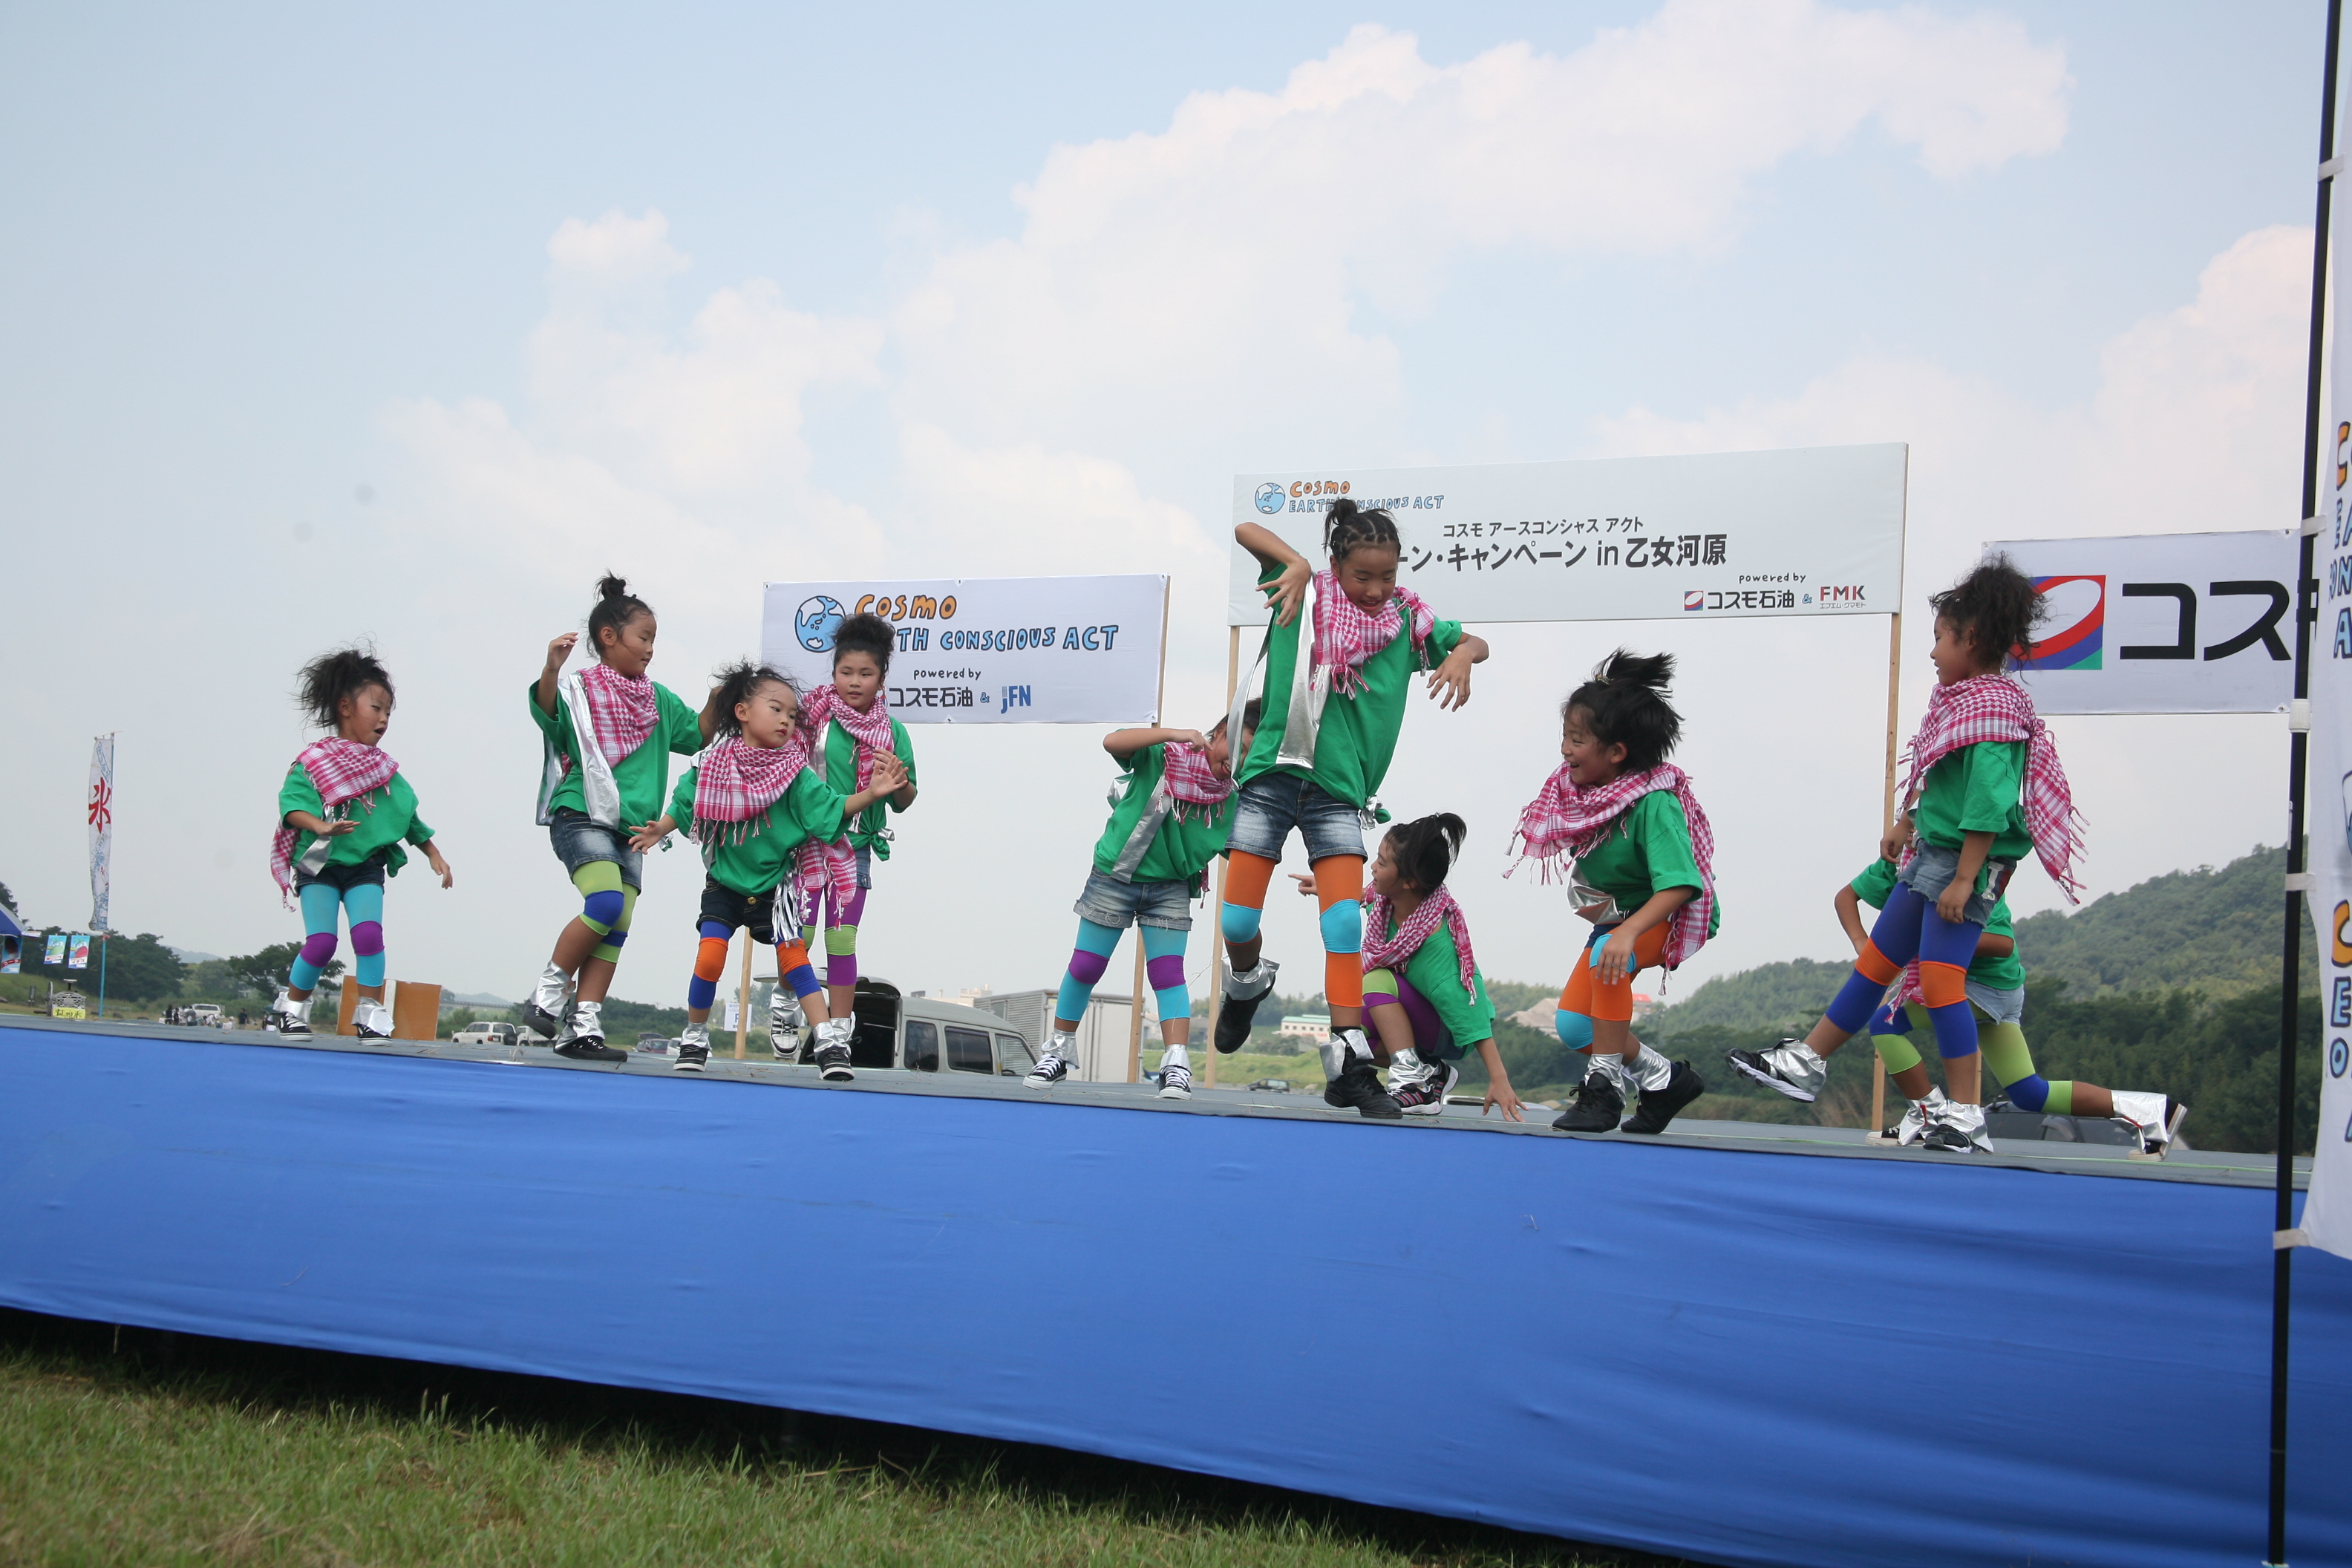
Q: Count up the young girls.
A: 10